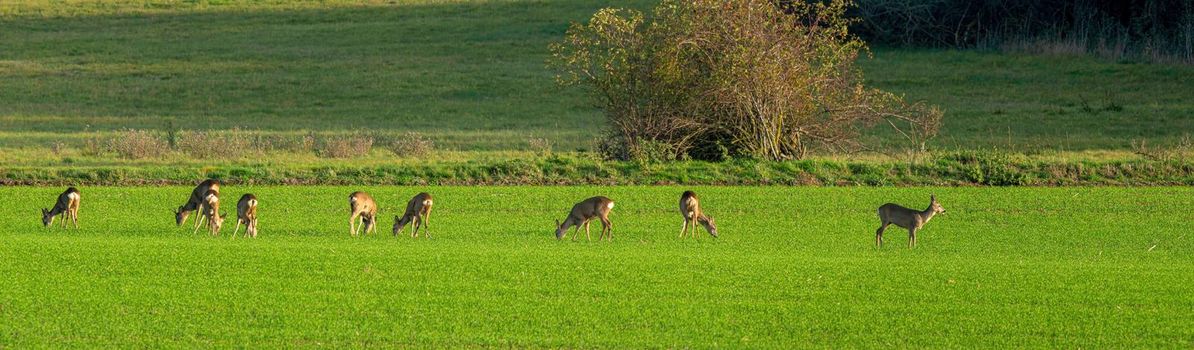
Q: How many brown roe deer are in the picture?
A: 9